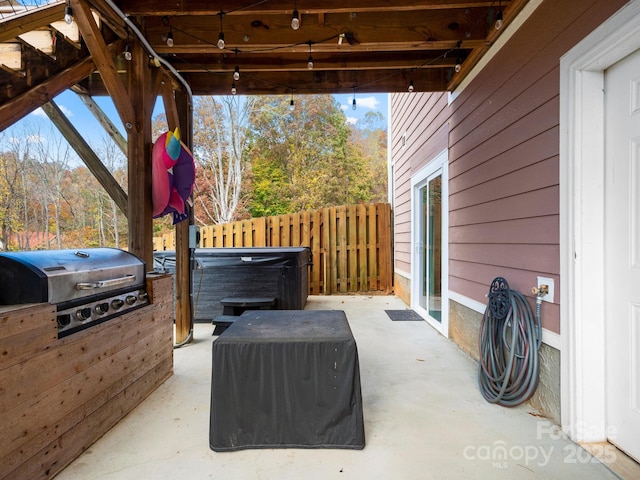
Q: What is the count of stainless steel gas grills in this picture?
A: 1